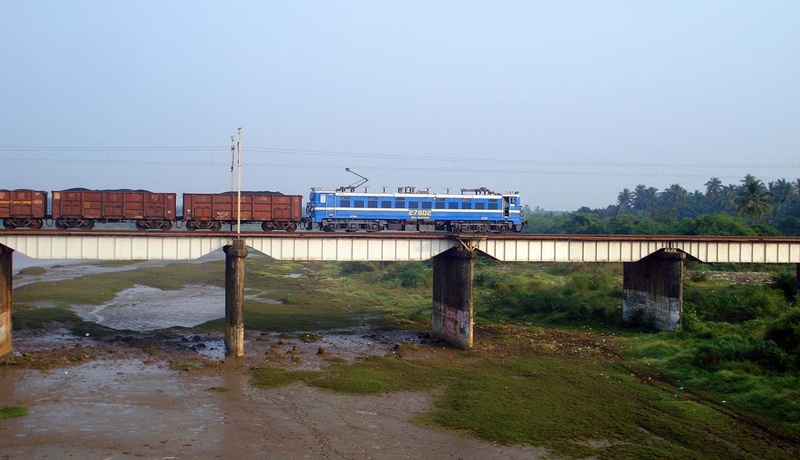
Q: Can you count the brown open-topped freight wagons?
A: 3